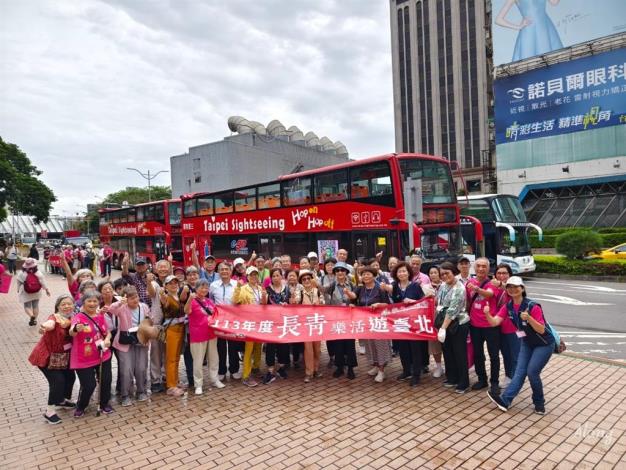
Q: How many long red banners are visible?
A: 1